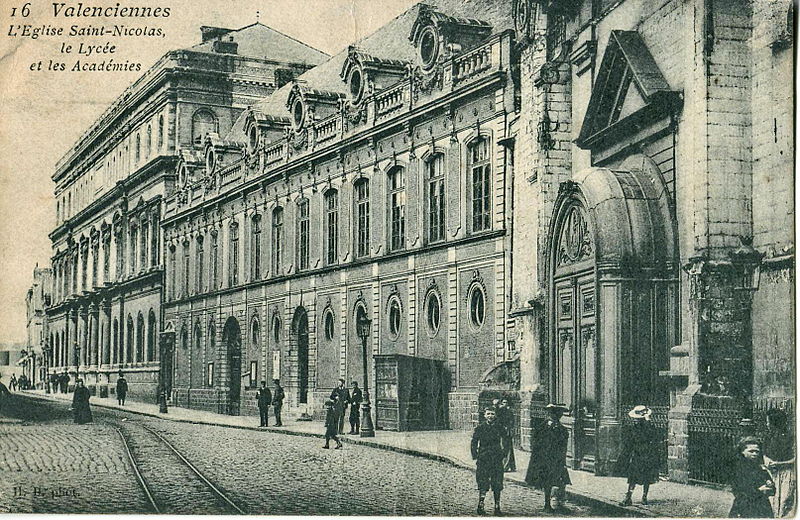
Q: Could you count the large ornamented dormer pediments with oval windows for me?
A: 6